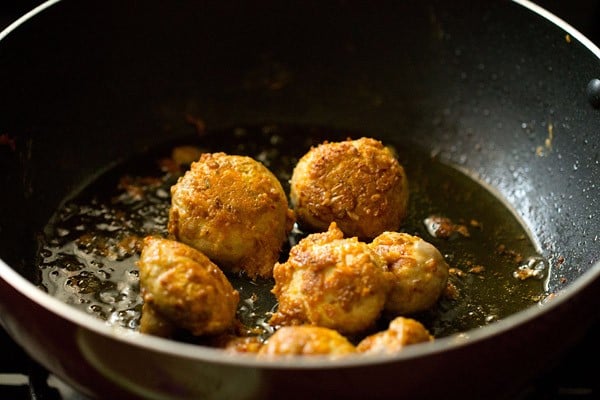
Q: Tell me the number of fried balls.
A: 7